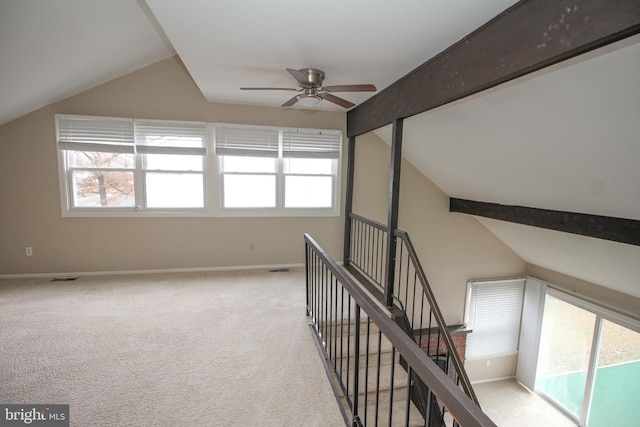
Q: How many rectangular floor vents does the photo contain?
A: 2